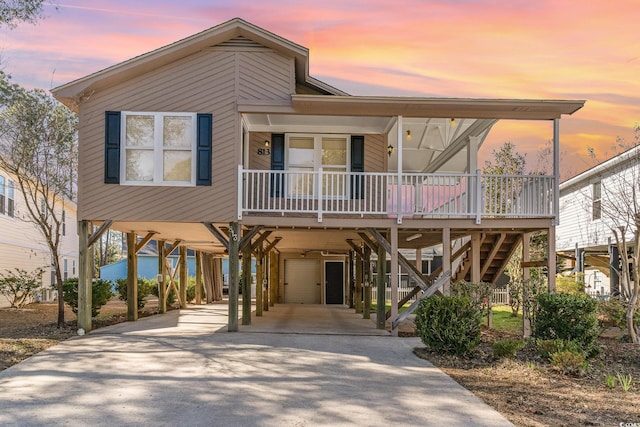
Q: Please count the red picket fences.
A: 0